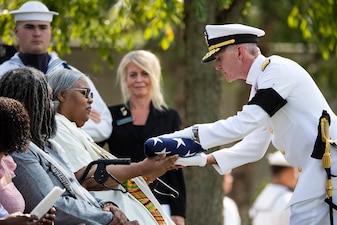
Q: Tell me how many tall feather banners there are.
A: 0